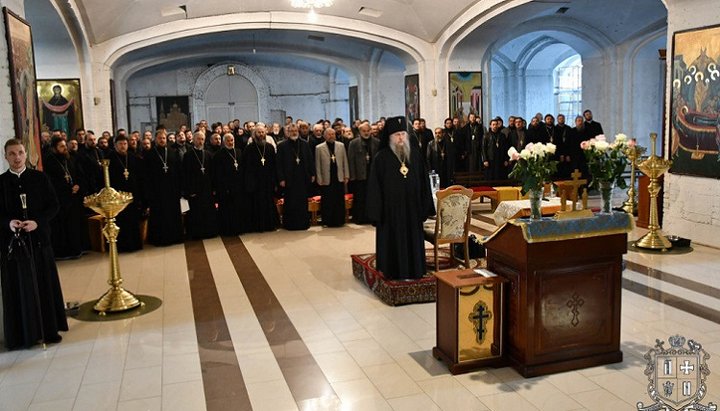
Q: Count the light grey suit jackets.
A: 1